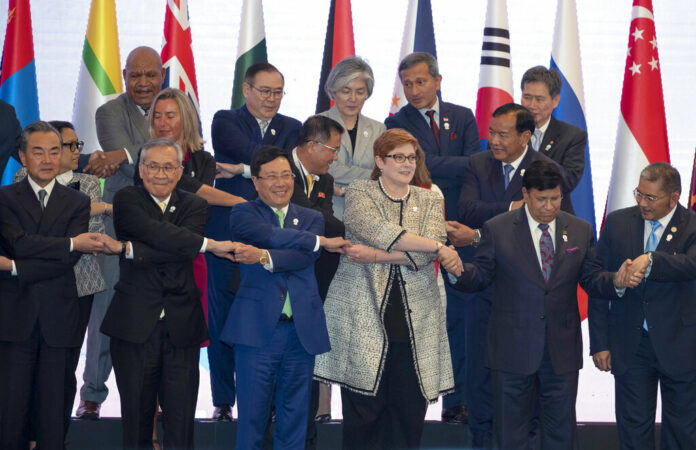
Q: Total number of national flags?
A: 9